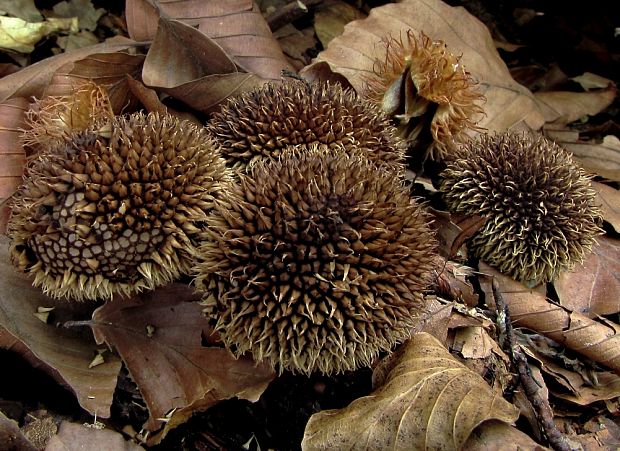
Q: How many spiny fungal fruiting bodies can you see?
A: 4